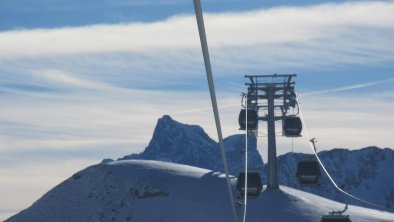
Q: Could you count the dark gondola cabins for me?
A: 5